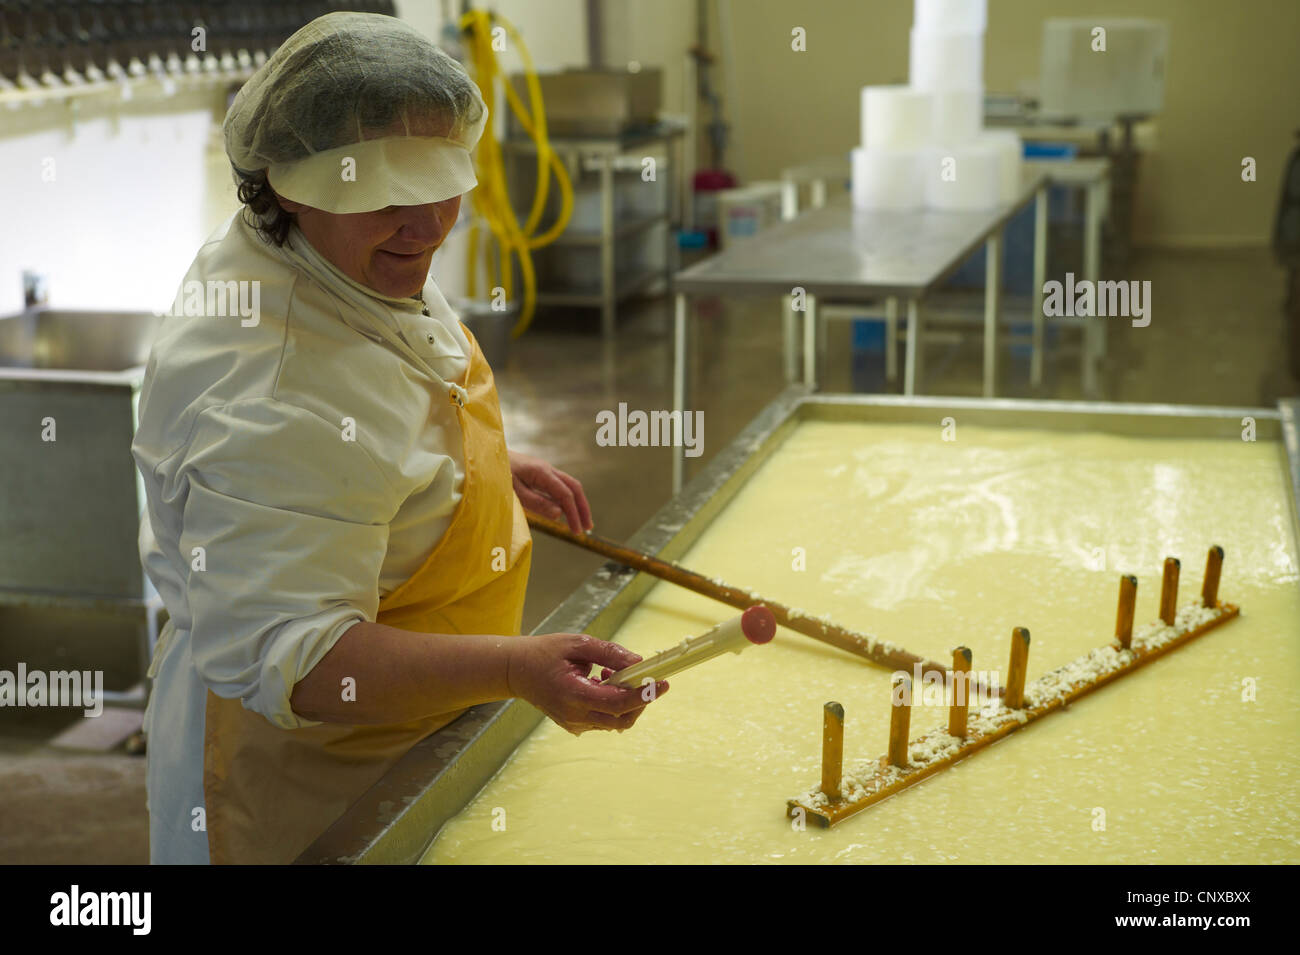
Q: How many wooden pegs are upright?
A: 7